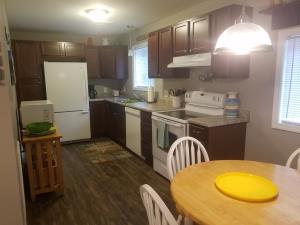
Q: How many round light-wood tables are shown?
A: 1